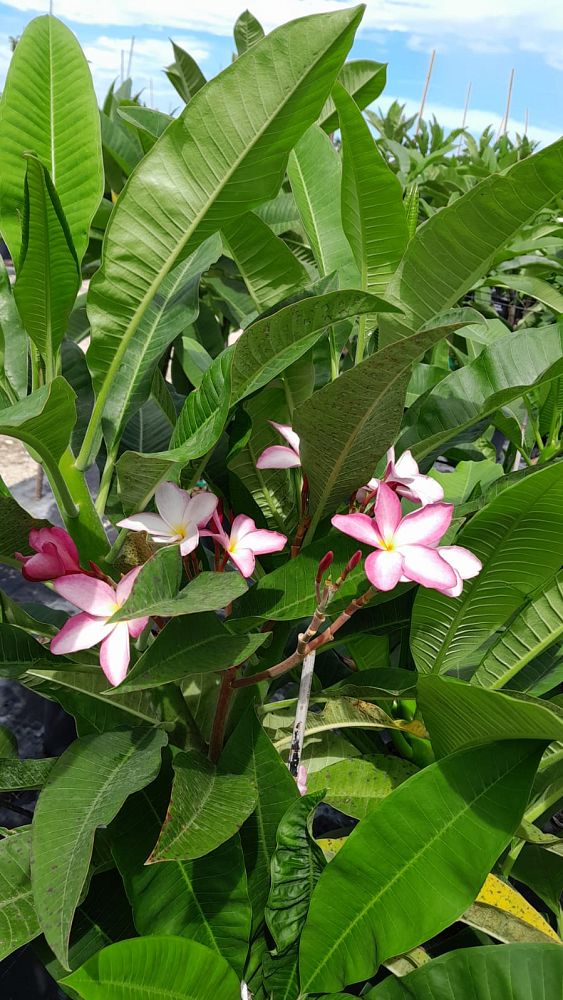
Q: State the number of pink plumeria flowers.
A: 8